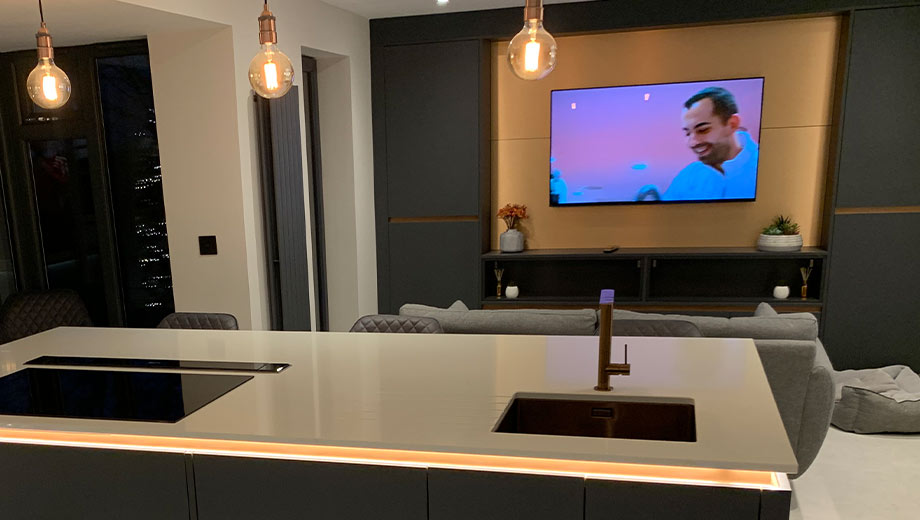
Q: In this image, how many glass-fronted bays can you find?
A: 2